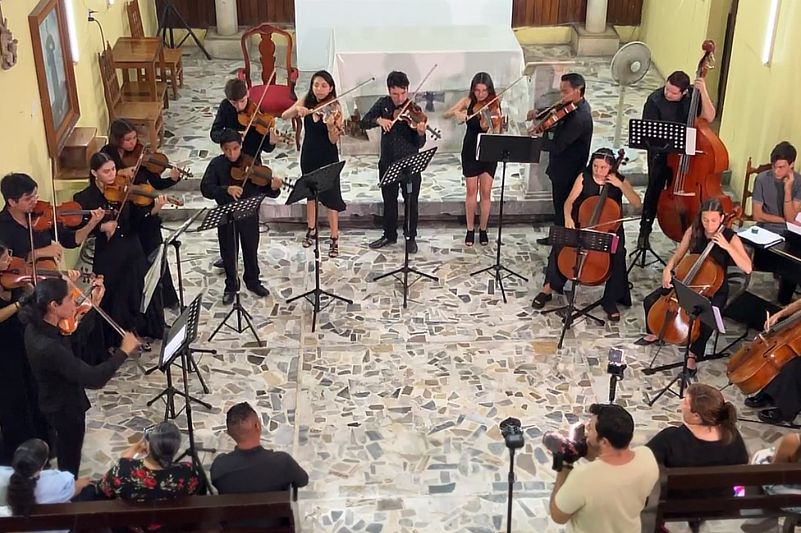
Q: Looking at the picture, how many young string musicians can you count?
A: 15